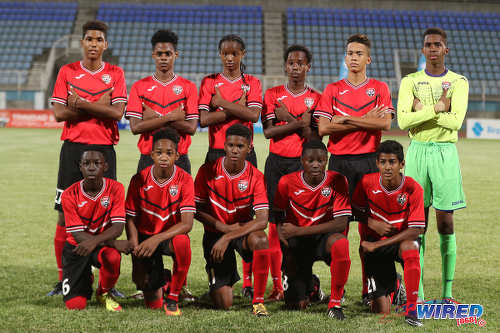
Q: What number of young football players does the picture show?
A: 11